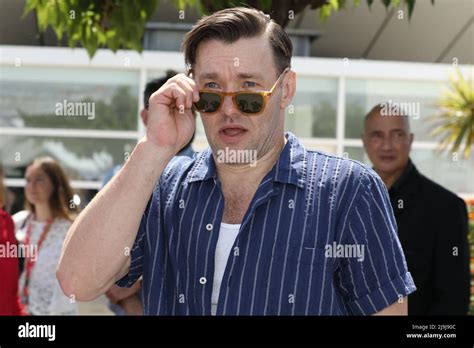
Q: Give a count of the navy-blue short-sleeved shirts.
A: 1